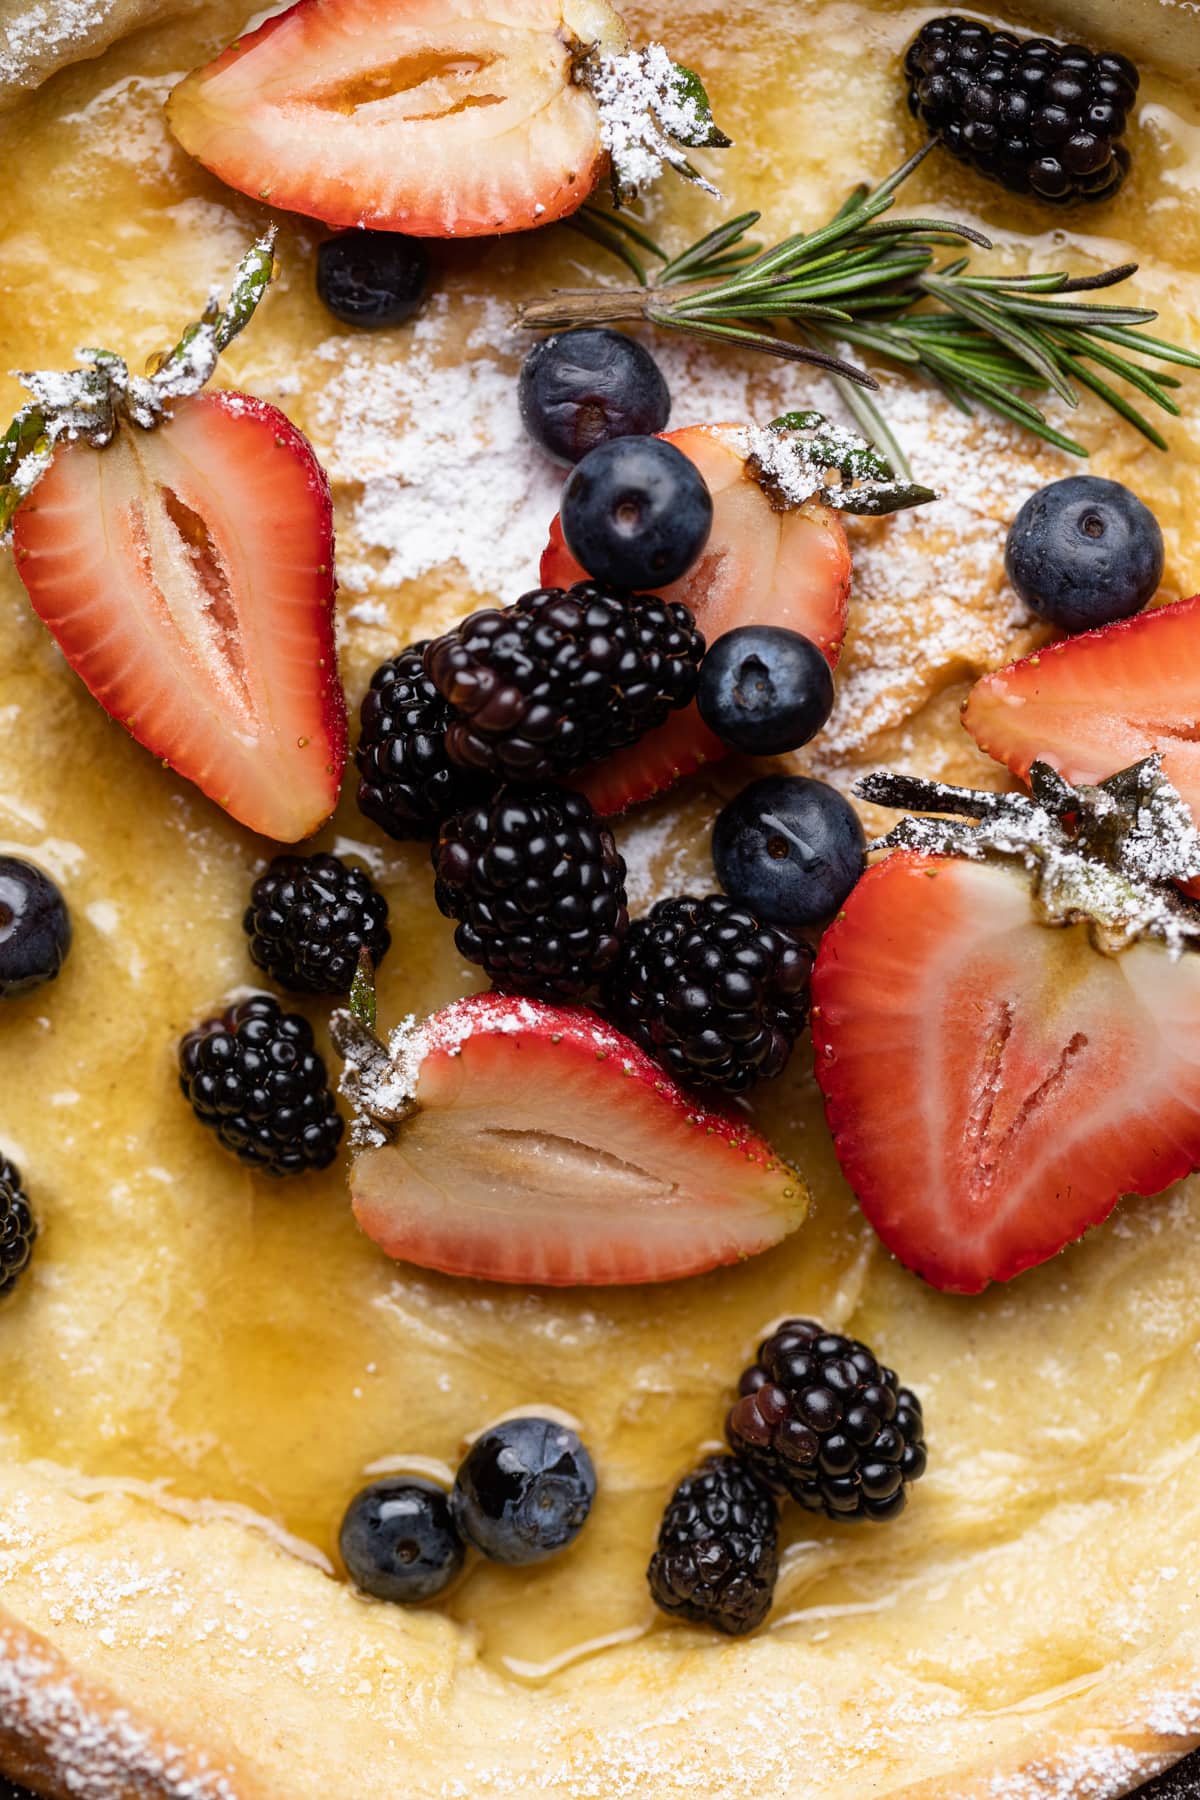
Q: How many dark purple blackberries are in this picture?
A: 10